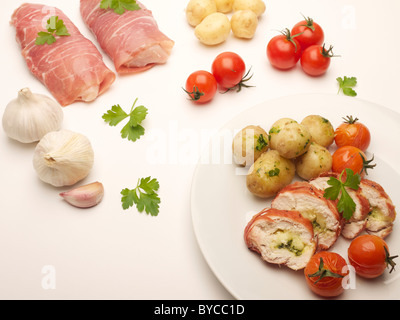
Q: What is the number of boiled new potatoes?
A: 6